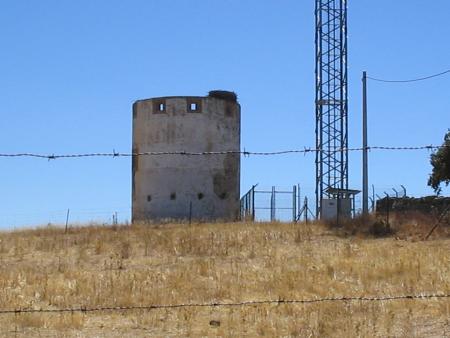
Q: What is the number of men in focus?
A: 0